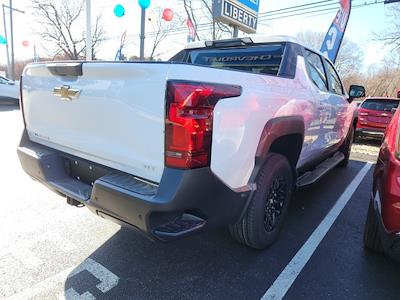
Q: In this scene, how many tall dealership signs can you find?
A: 1